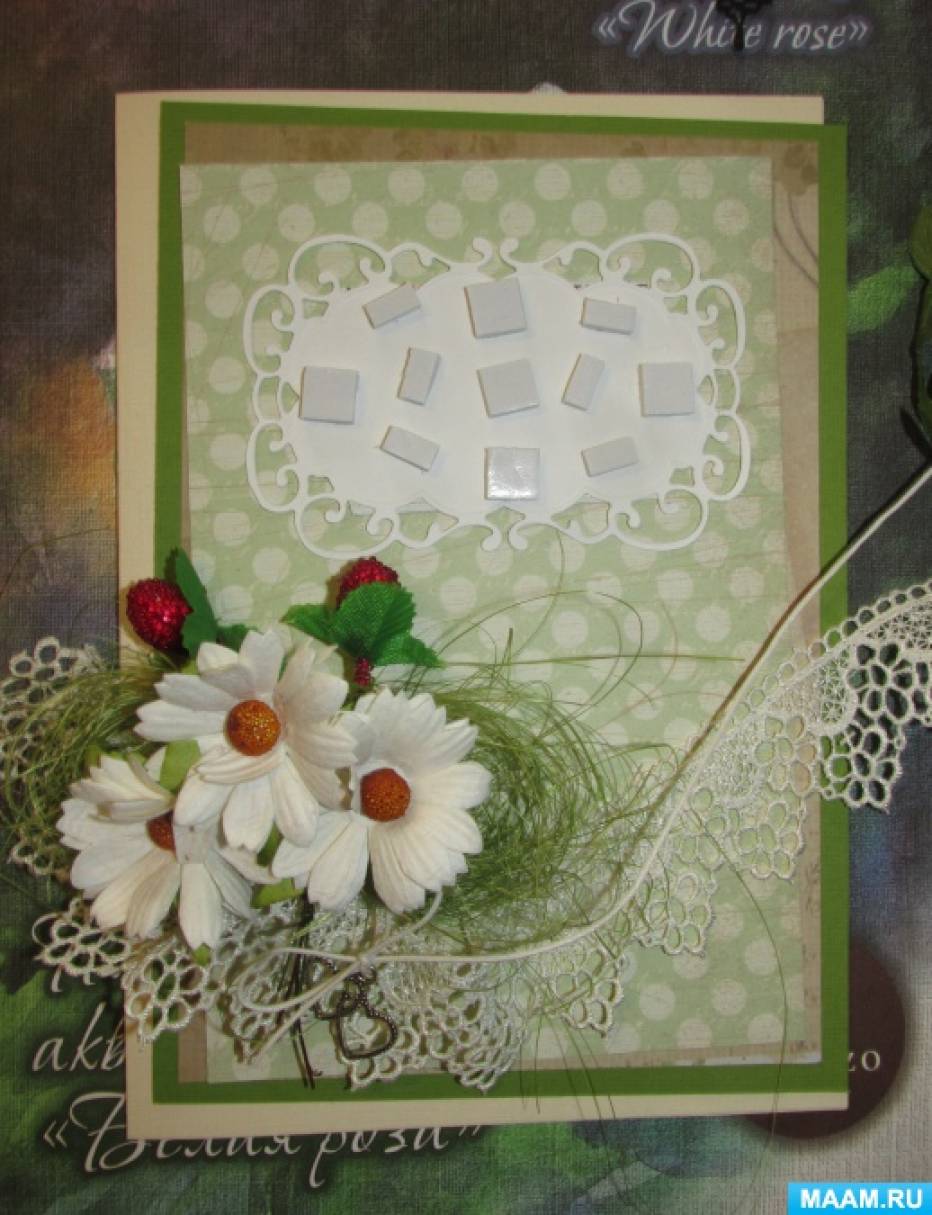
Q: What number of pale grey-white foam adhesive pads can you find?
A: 11